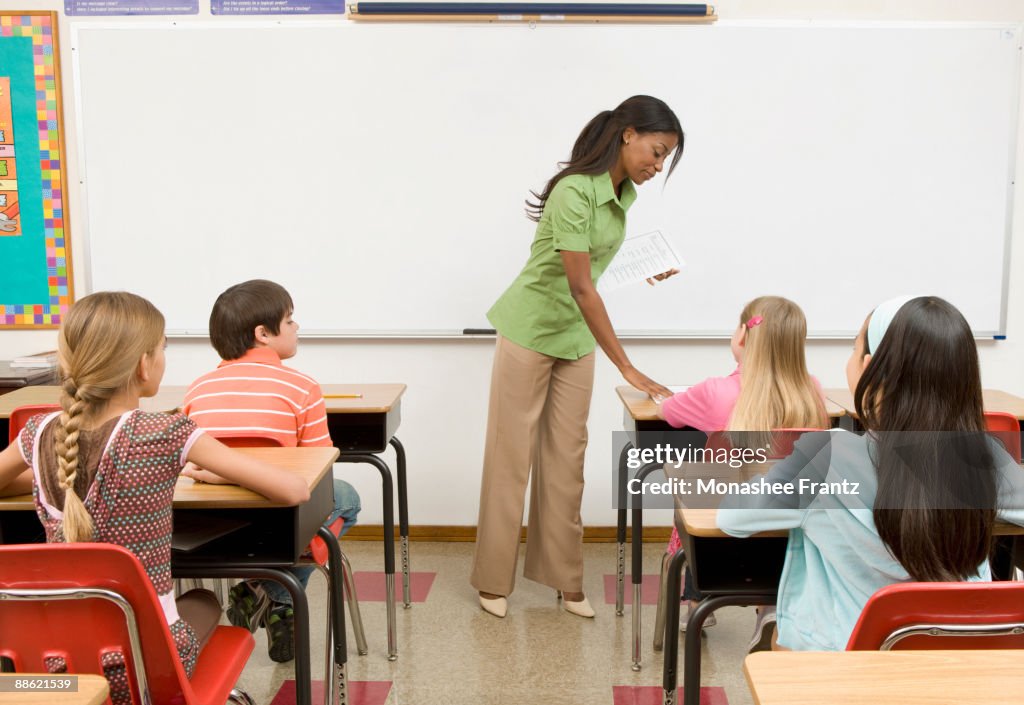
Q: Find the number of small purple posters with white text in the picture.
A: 2